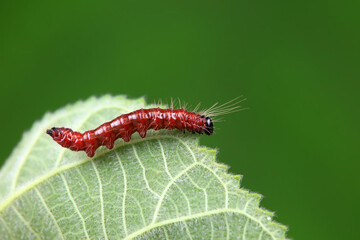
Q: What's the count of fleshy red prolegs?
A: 4